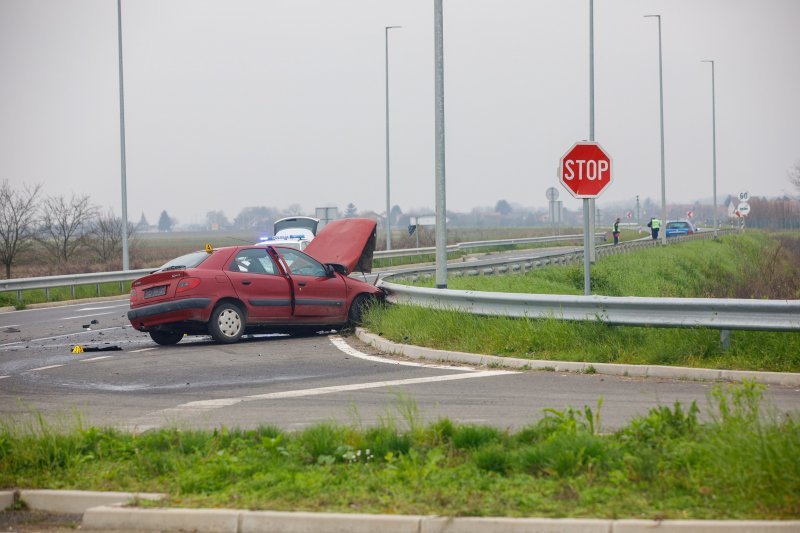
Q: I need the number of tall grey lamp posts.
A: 6